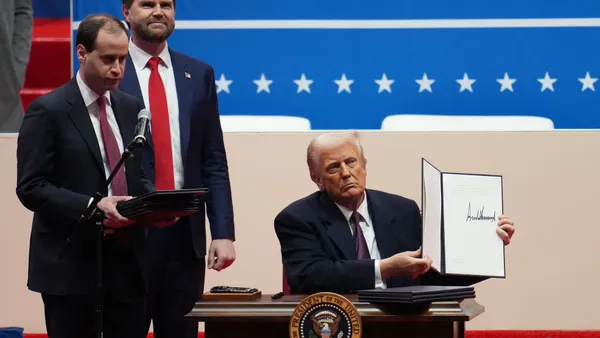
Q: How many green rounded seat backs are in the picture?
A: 0